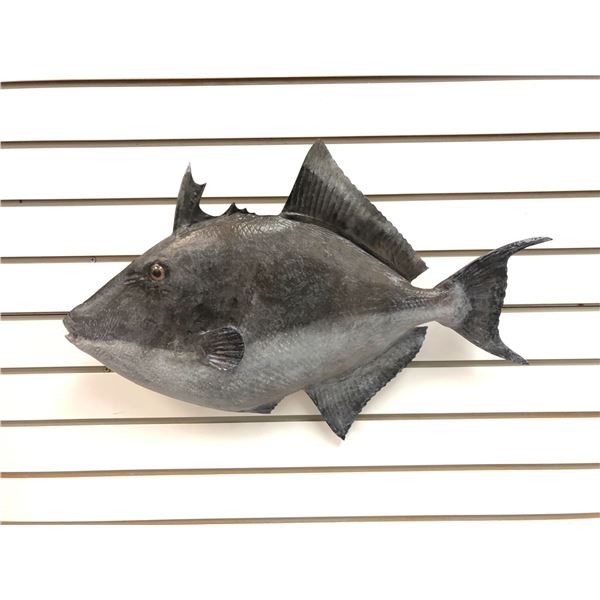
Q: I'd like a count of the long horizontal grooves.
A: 9